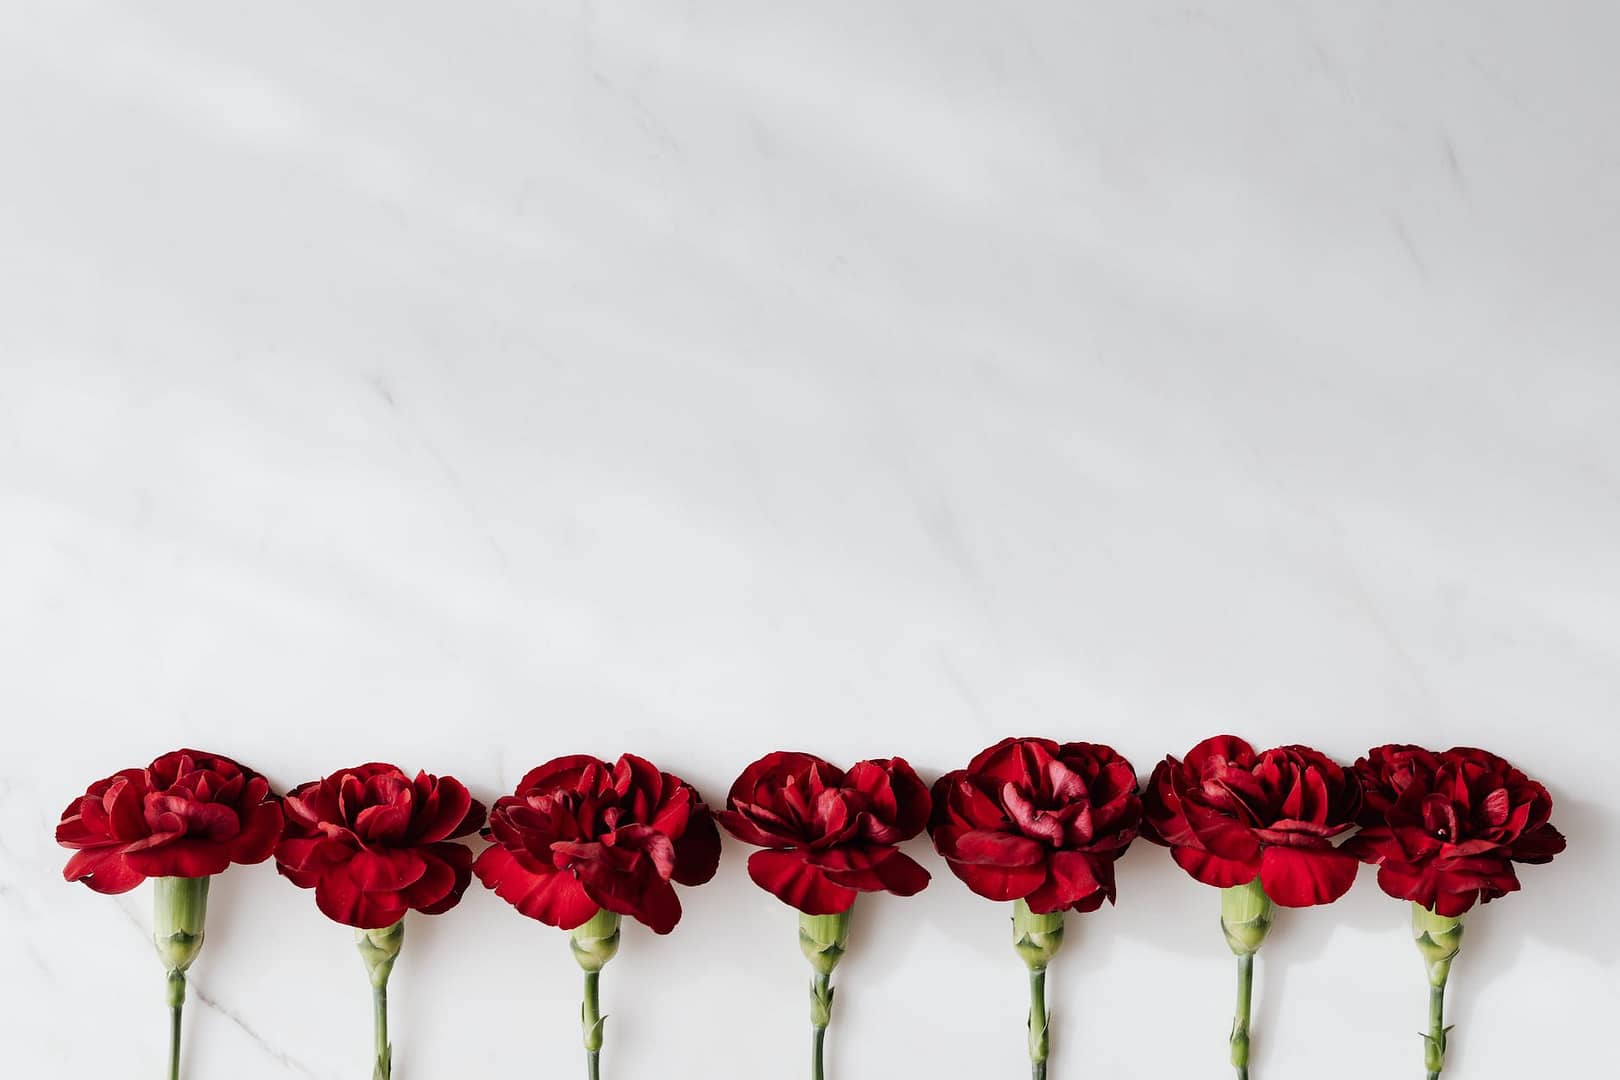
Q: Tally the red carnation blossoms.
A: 7